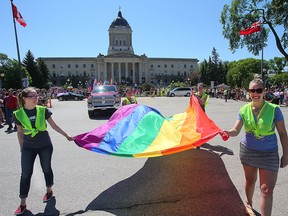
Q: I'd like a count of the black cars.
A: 1